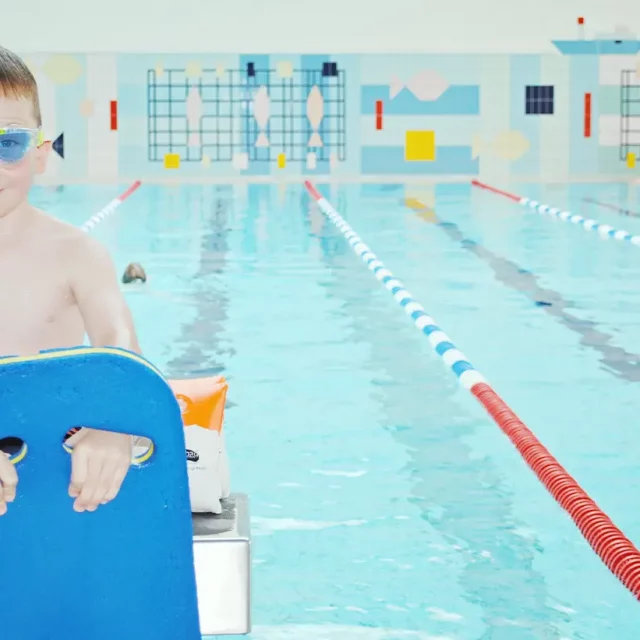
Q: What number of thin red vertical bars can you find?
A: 3